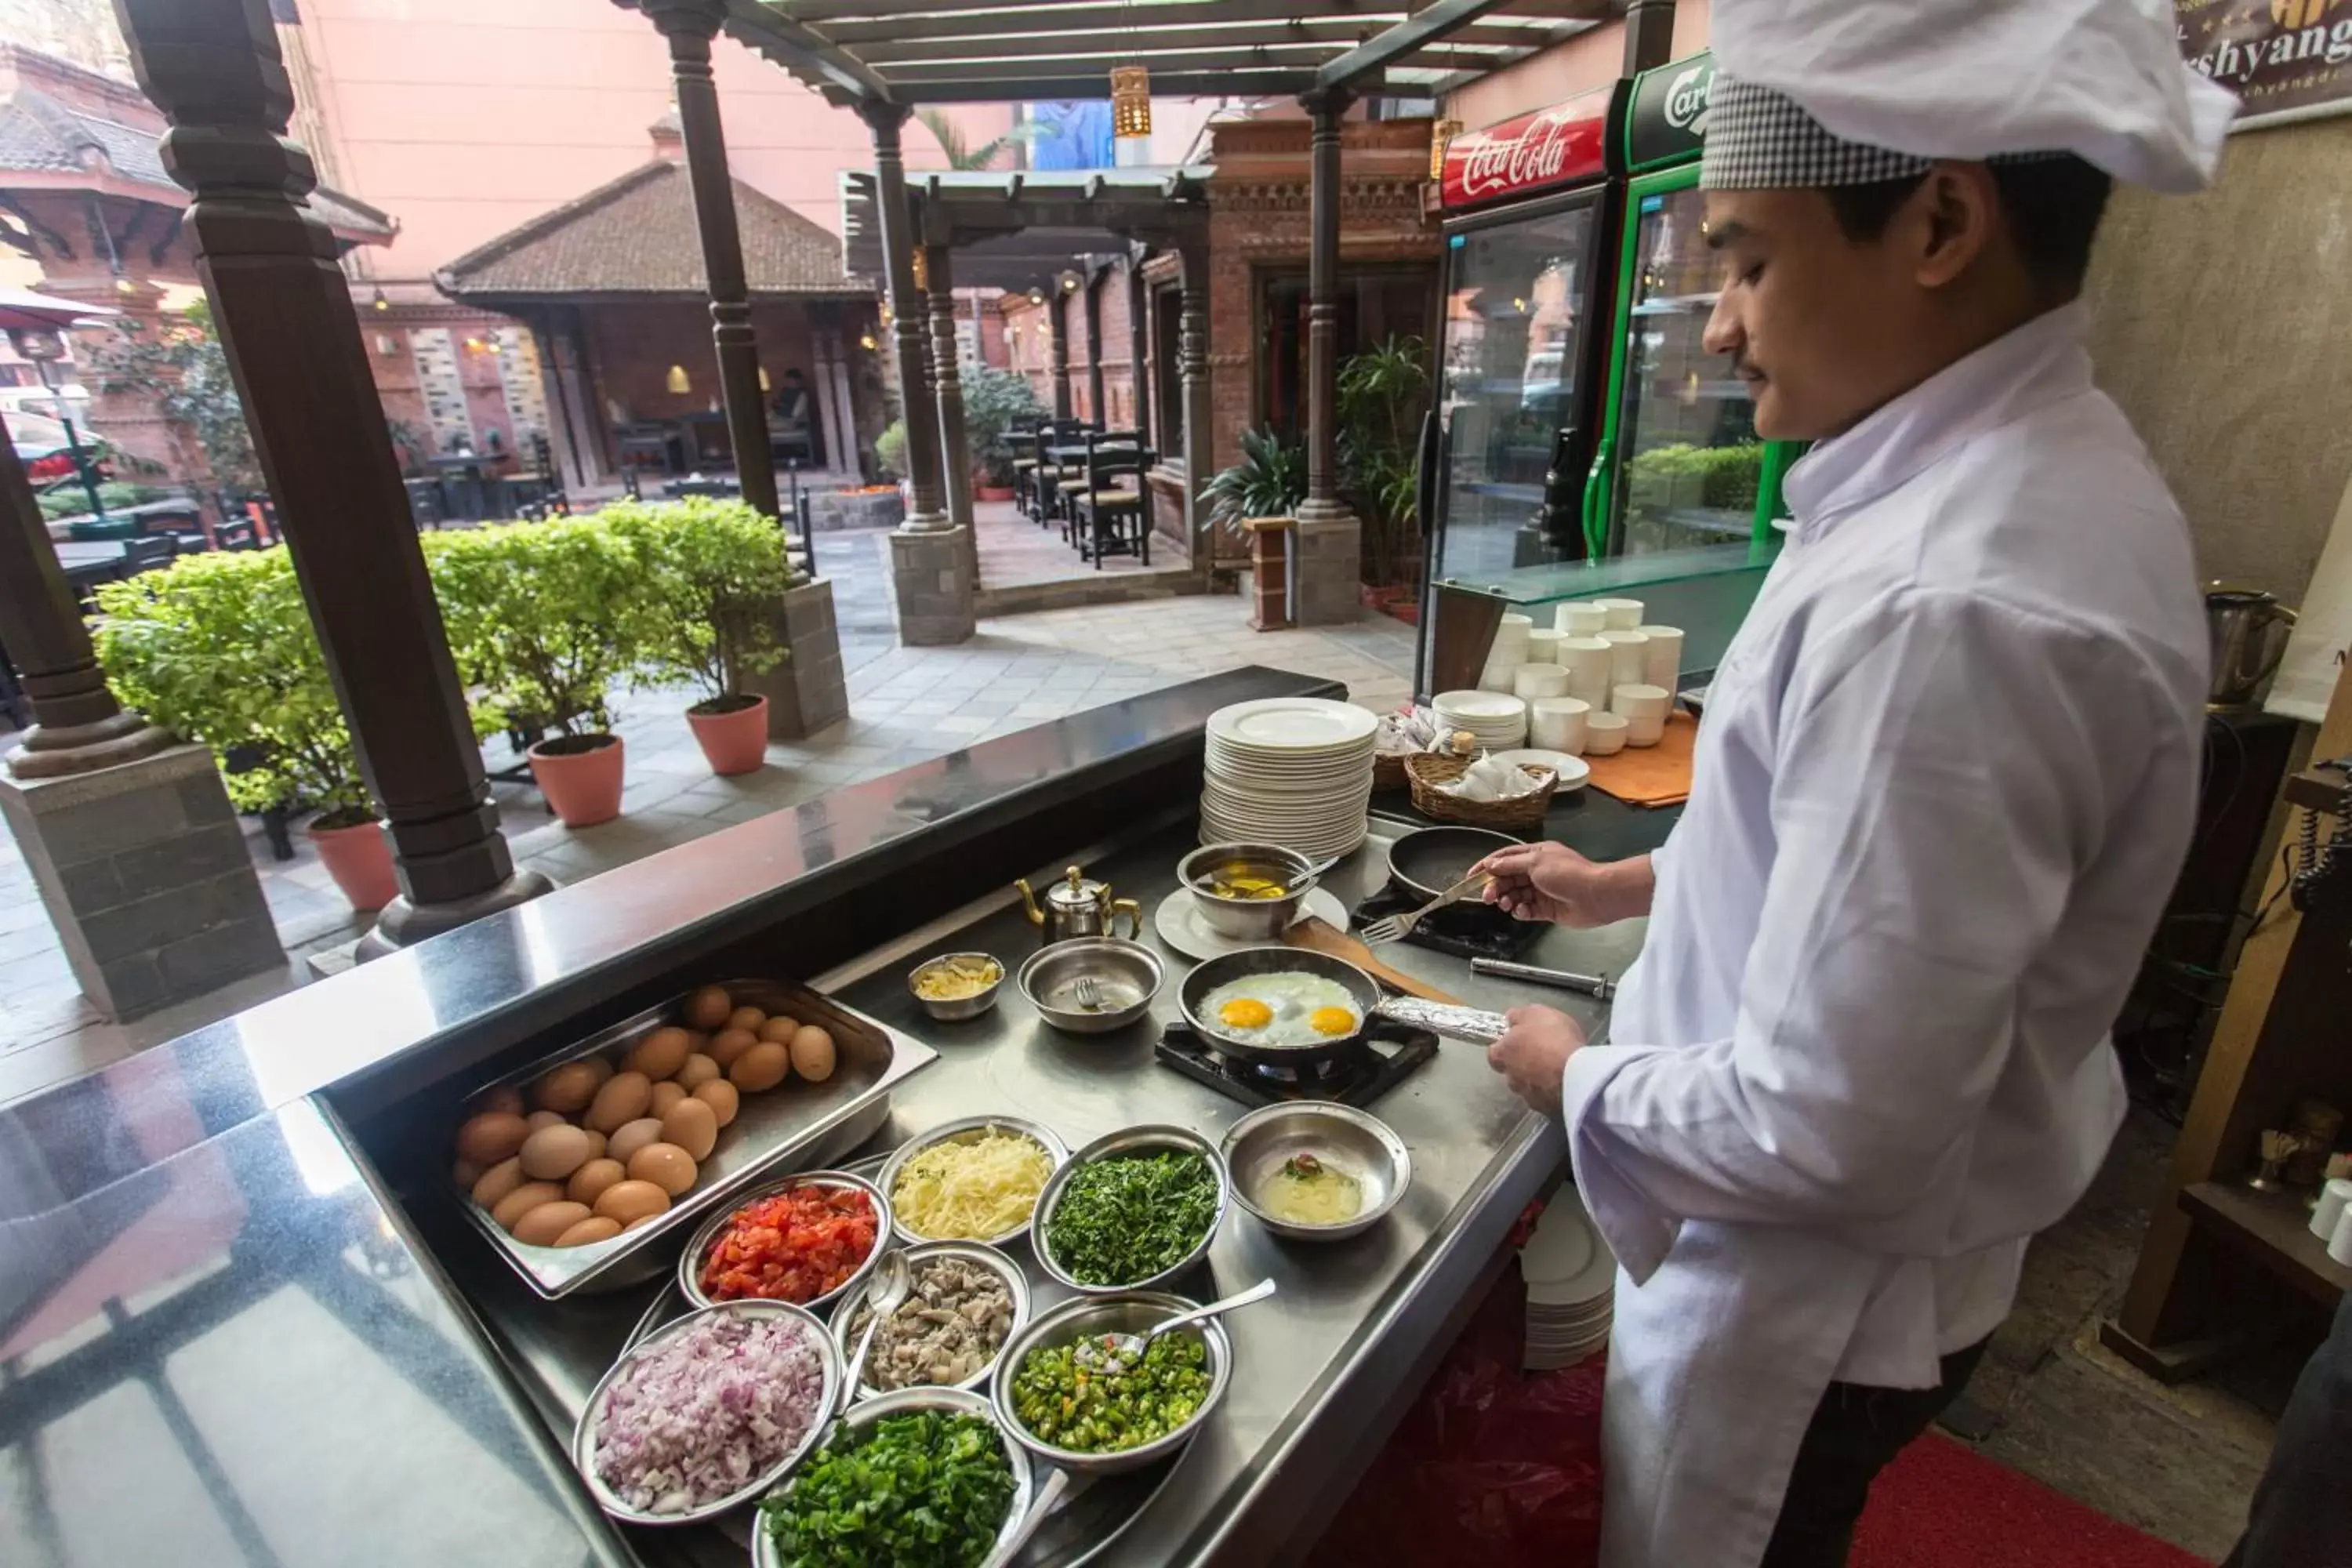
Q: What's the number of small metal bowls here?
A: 11